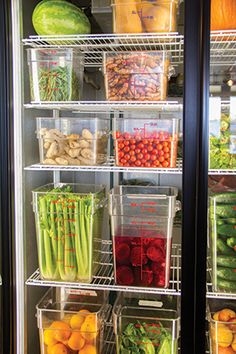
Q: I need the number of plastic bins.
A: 11